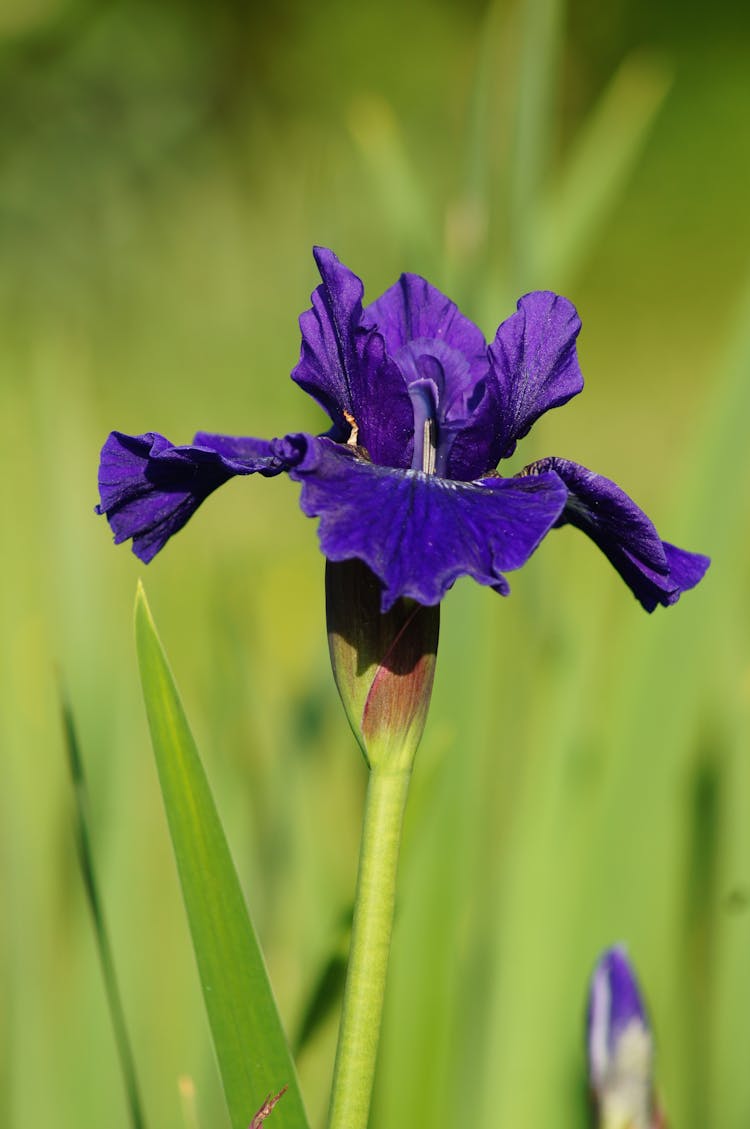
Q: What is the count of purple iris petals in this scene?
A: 6